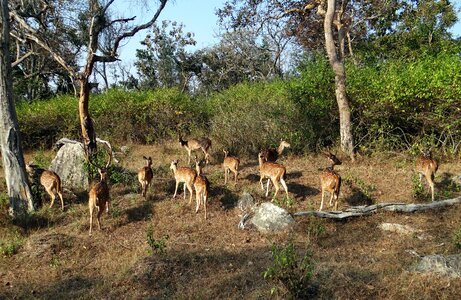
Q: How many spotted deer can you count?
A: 11